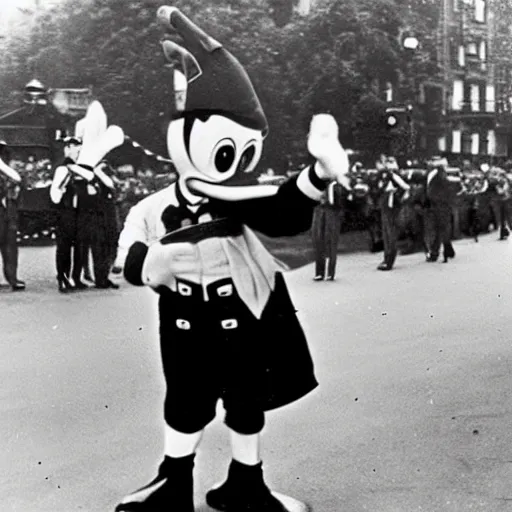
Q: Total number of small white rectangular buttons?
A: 4